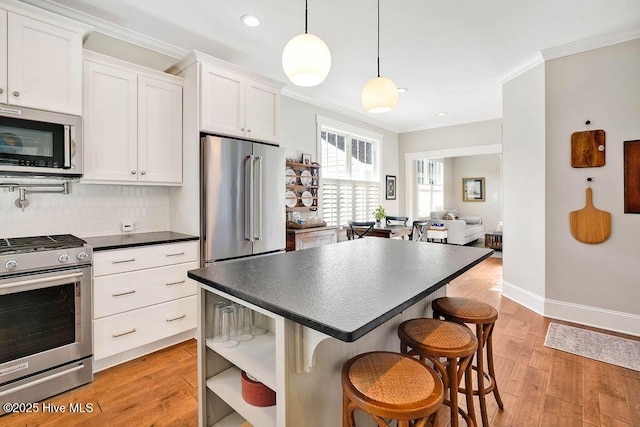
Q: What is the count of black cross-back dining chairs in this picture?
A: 3